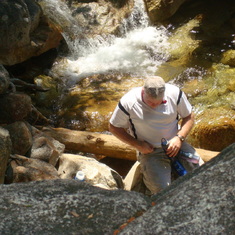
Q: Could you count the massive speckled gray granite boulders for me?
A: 2